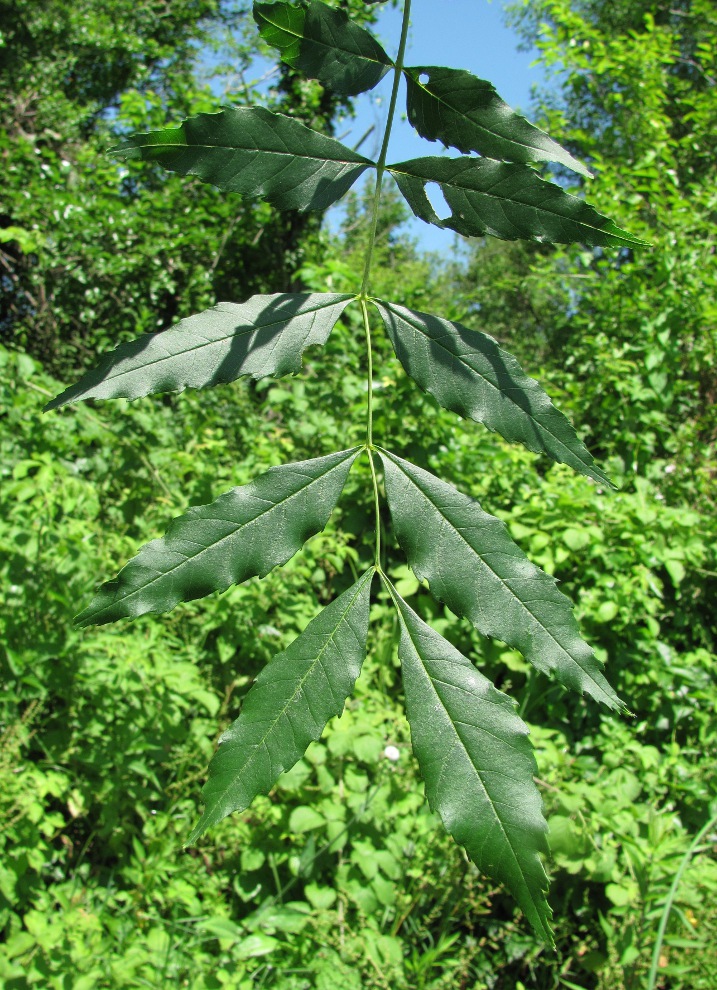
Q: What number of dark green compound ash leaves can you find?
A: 10